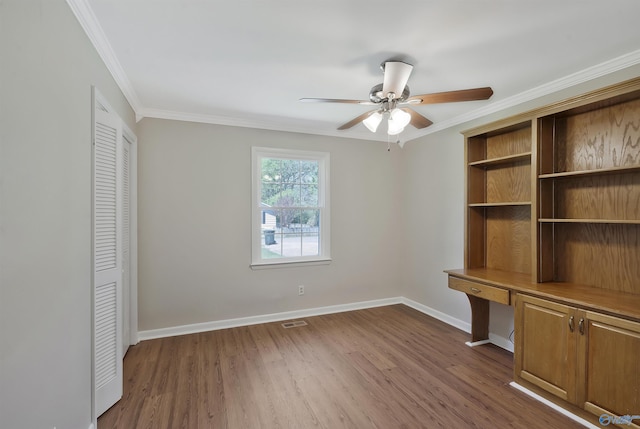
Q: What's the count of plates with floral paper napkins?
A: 0